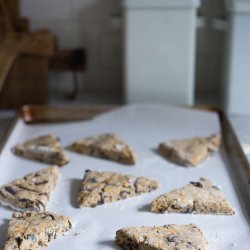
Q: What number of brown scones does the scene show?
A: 8